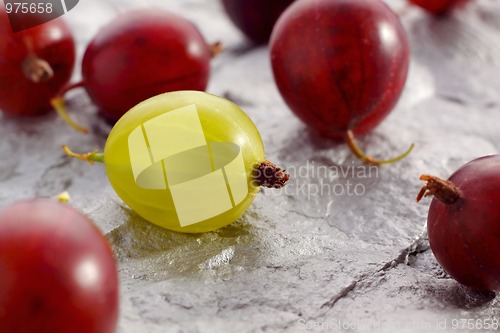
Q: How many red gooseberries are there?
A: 7